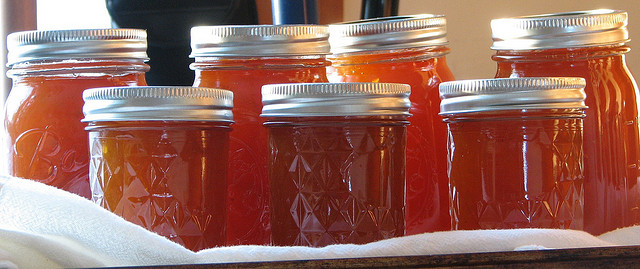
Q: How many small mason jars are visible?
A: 3